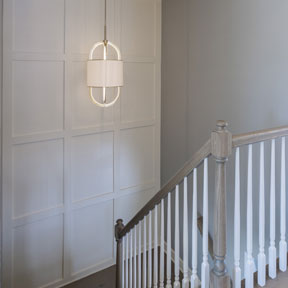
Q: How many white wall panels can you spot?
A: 12